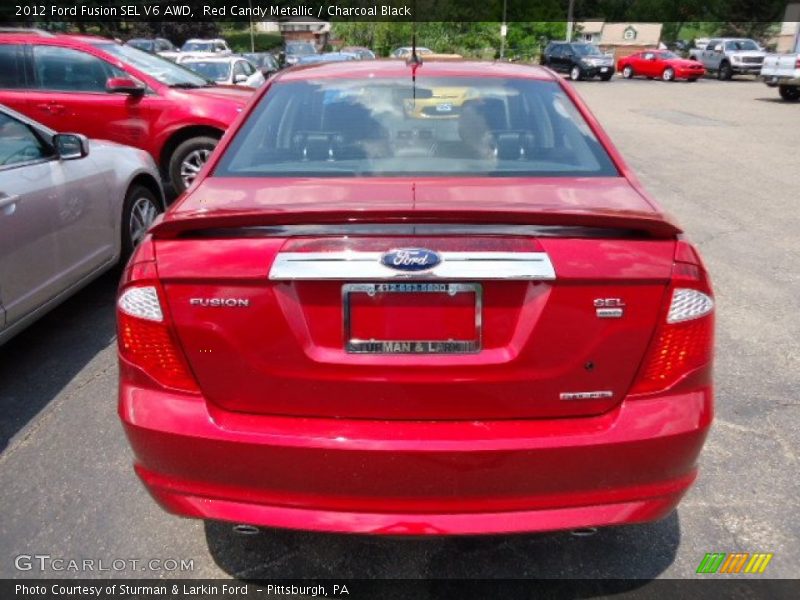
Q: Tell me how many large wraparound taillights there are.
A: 2